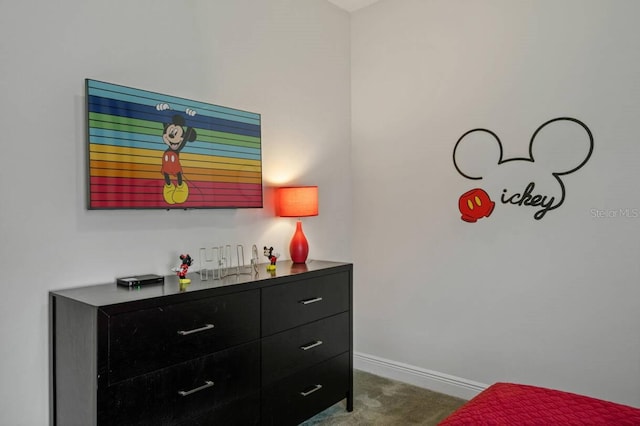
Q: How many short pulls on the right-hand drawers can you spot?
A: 3